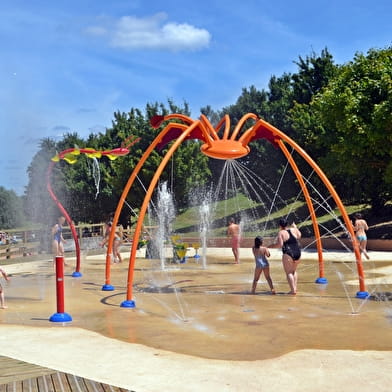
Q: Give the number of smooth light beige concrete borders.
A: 1